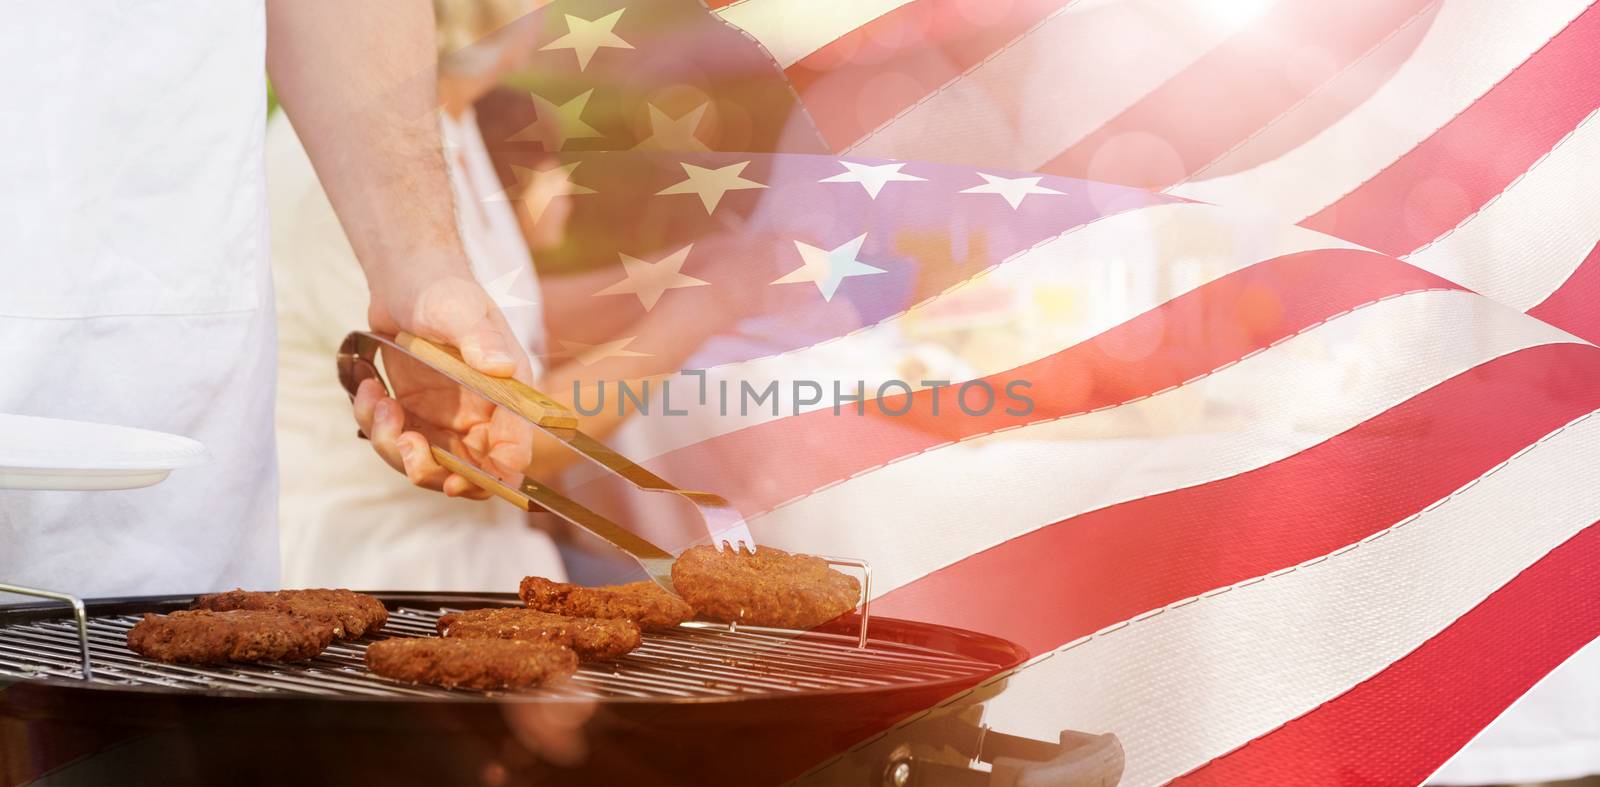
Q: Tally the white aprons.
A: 1